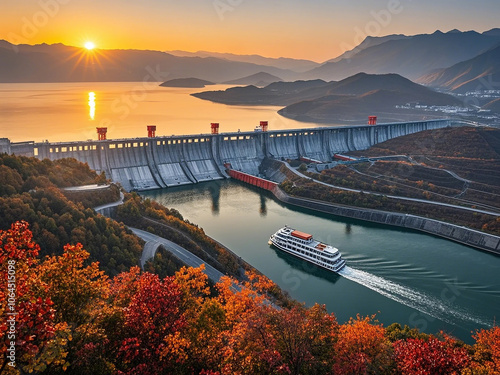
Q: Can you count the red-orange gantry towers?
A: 5